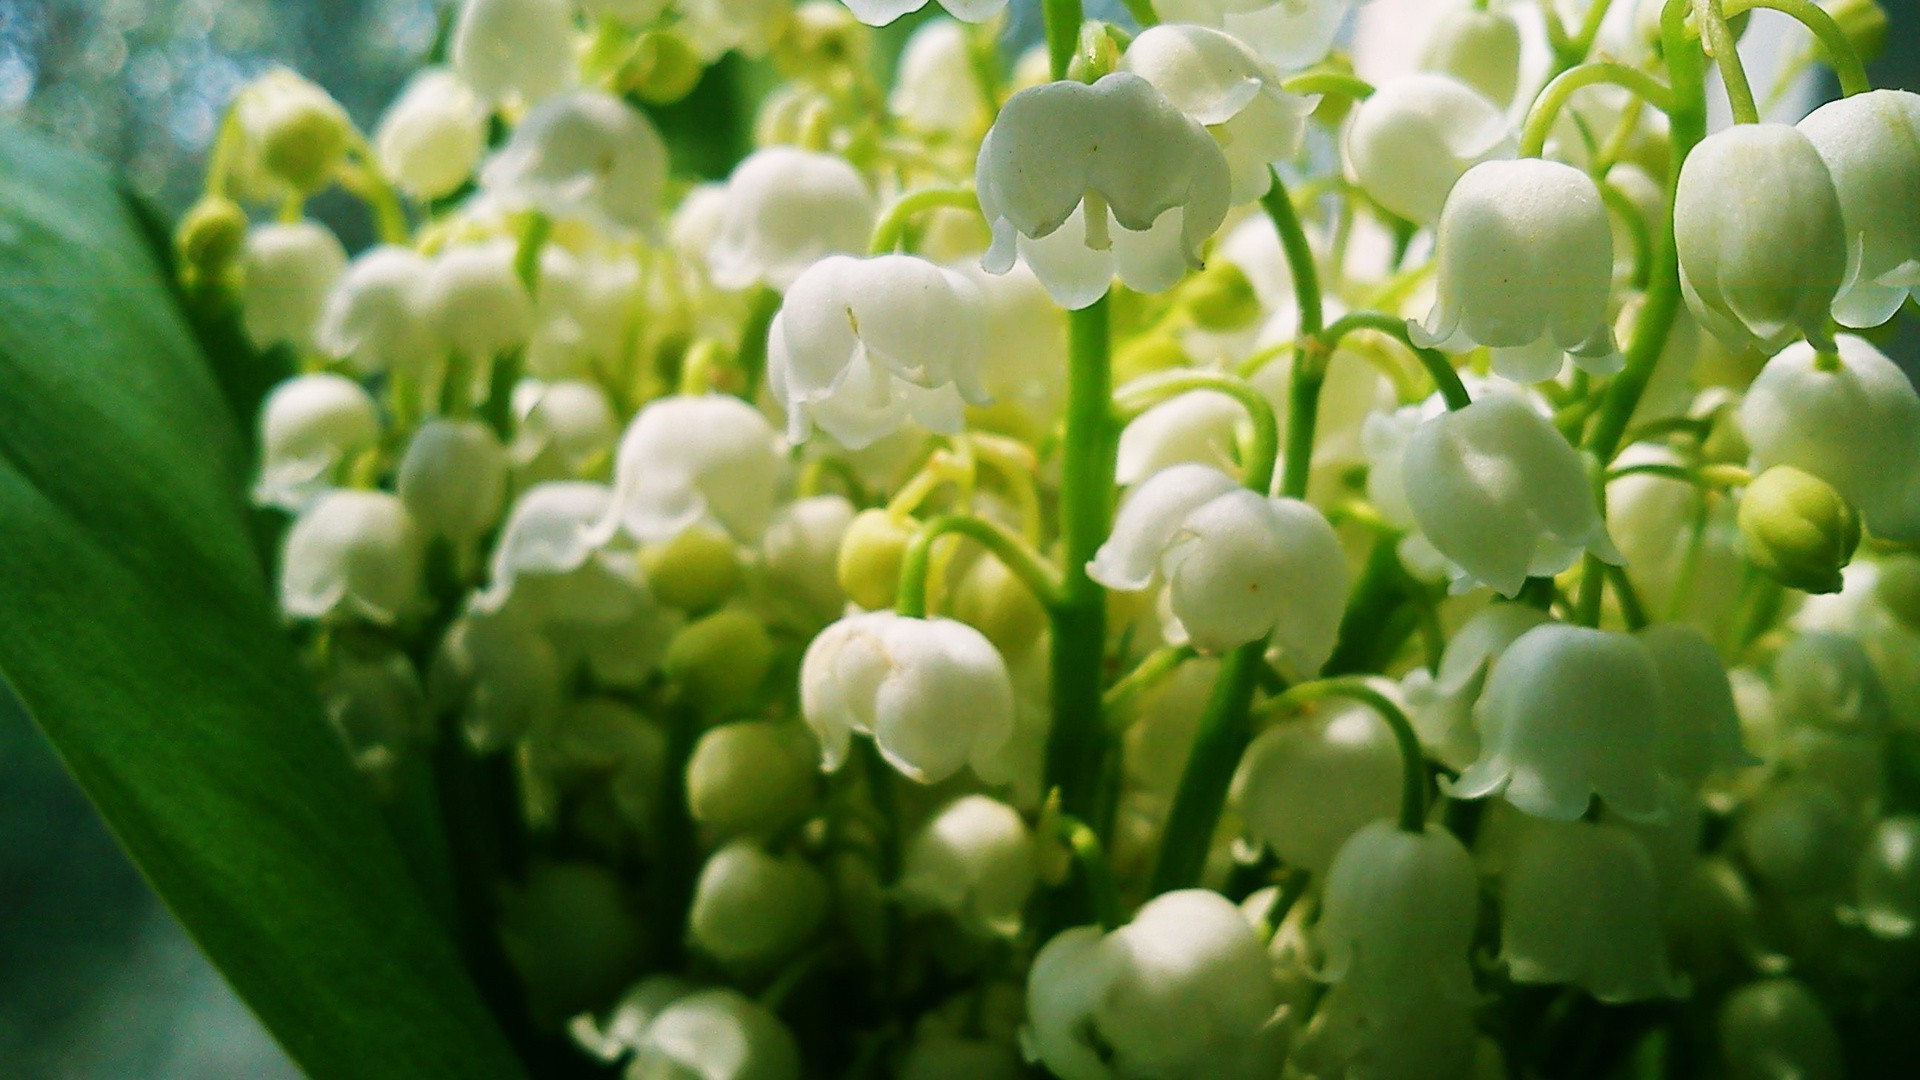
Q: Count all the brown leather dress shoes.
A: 0